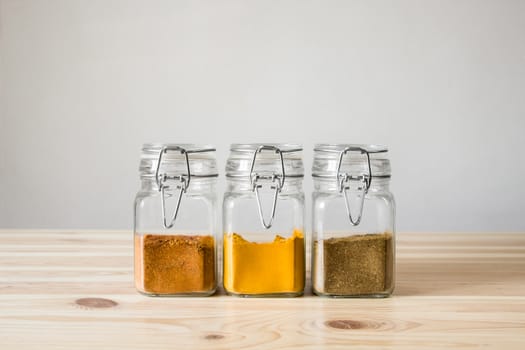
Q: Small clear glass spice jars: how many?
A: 3